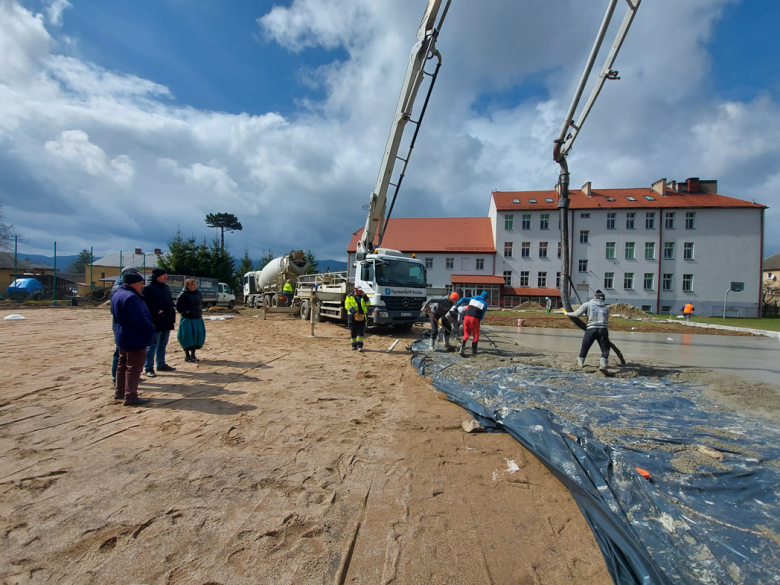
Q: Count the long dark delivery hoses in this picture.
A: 1